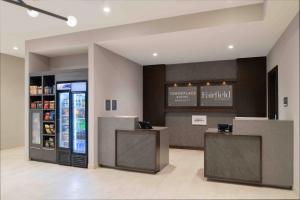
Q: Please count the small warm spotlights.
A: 4